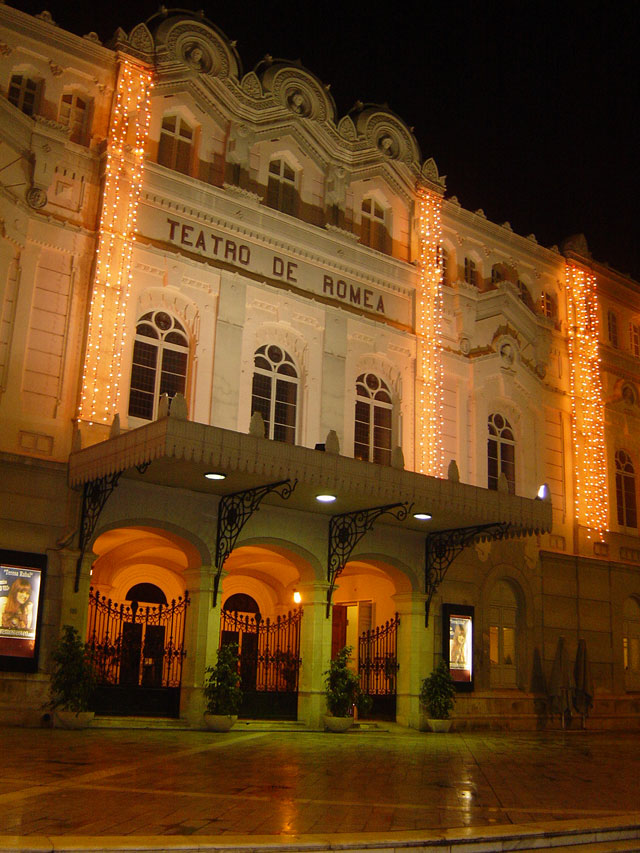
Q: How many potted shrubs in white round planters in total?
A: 4